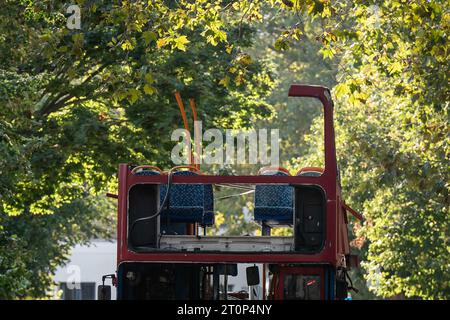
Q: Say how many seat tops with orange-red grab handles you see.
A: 4